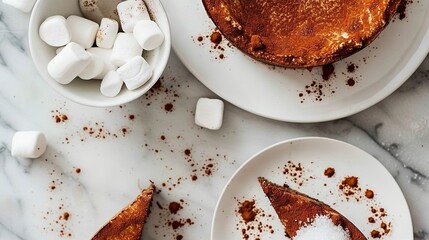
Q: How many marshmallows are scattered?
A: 2